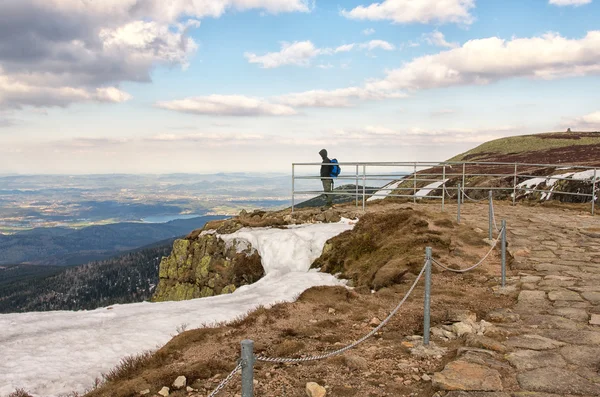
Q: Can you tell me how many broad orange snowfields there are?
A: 0